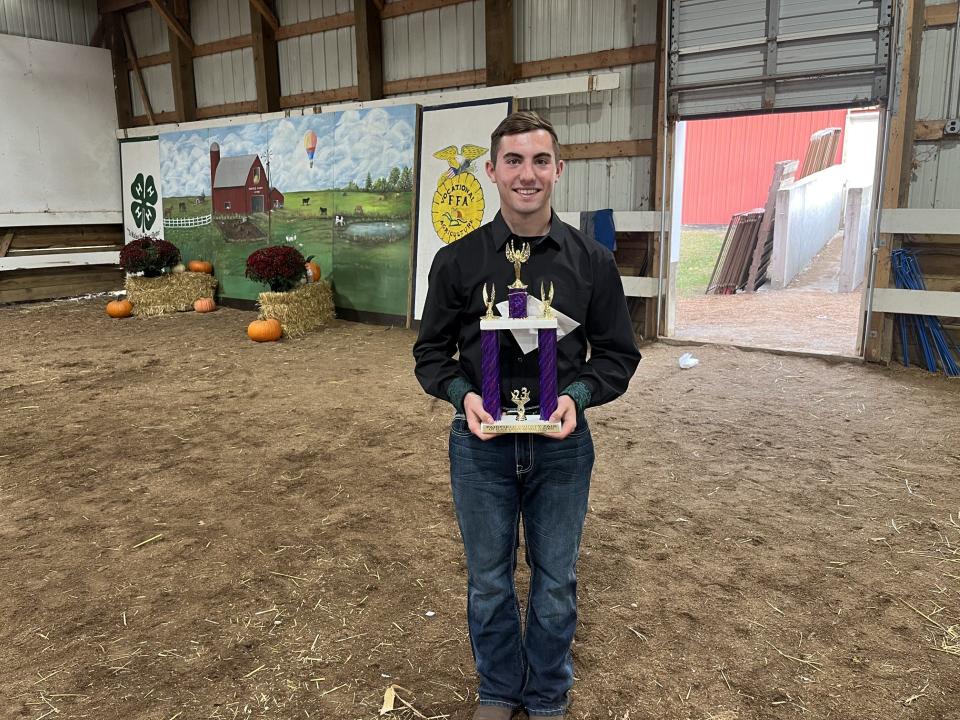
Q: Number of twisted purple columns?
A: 2